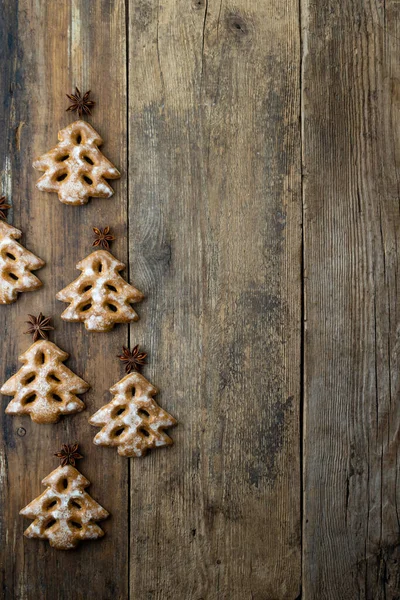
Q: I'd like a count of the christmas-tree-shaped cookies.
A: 6